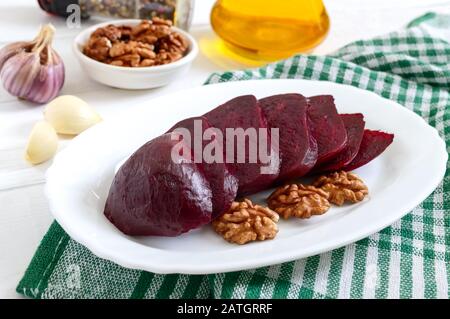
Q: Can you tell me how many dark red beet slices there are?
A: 7